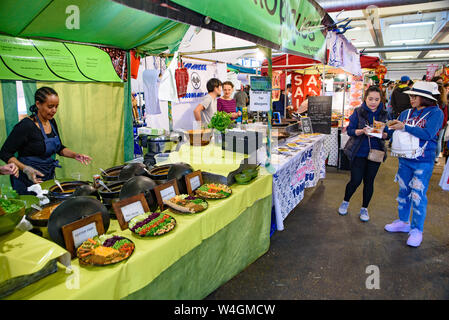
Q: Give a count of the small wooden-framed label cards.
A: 4